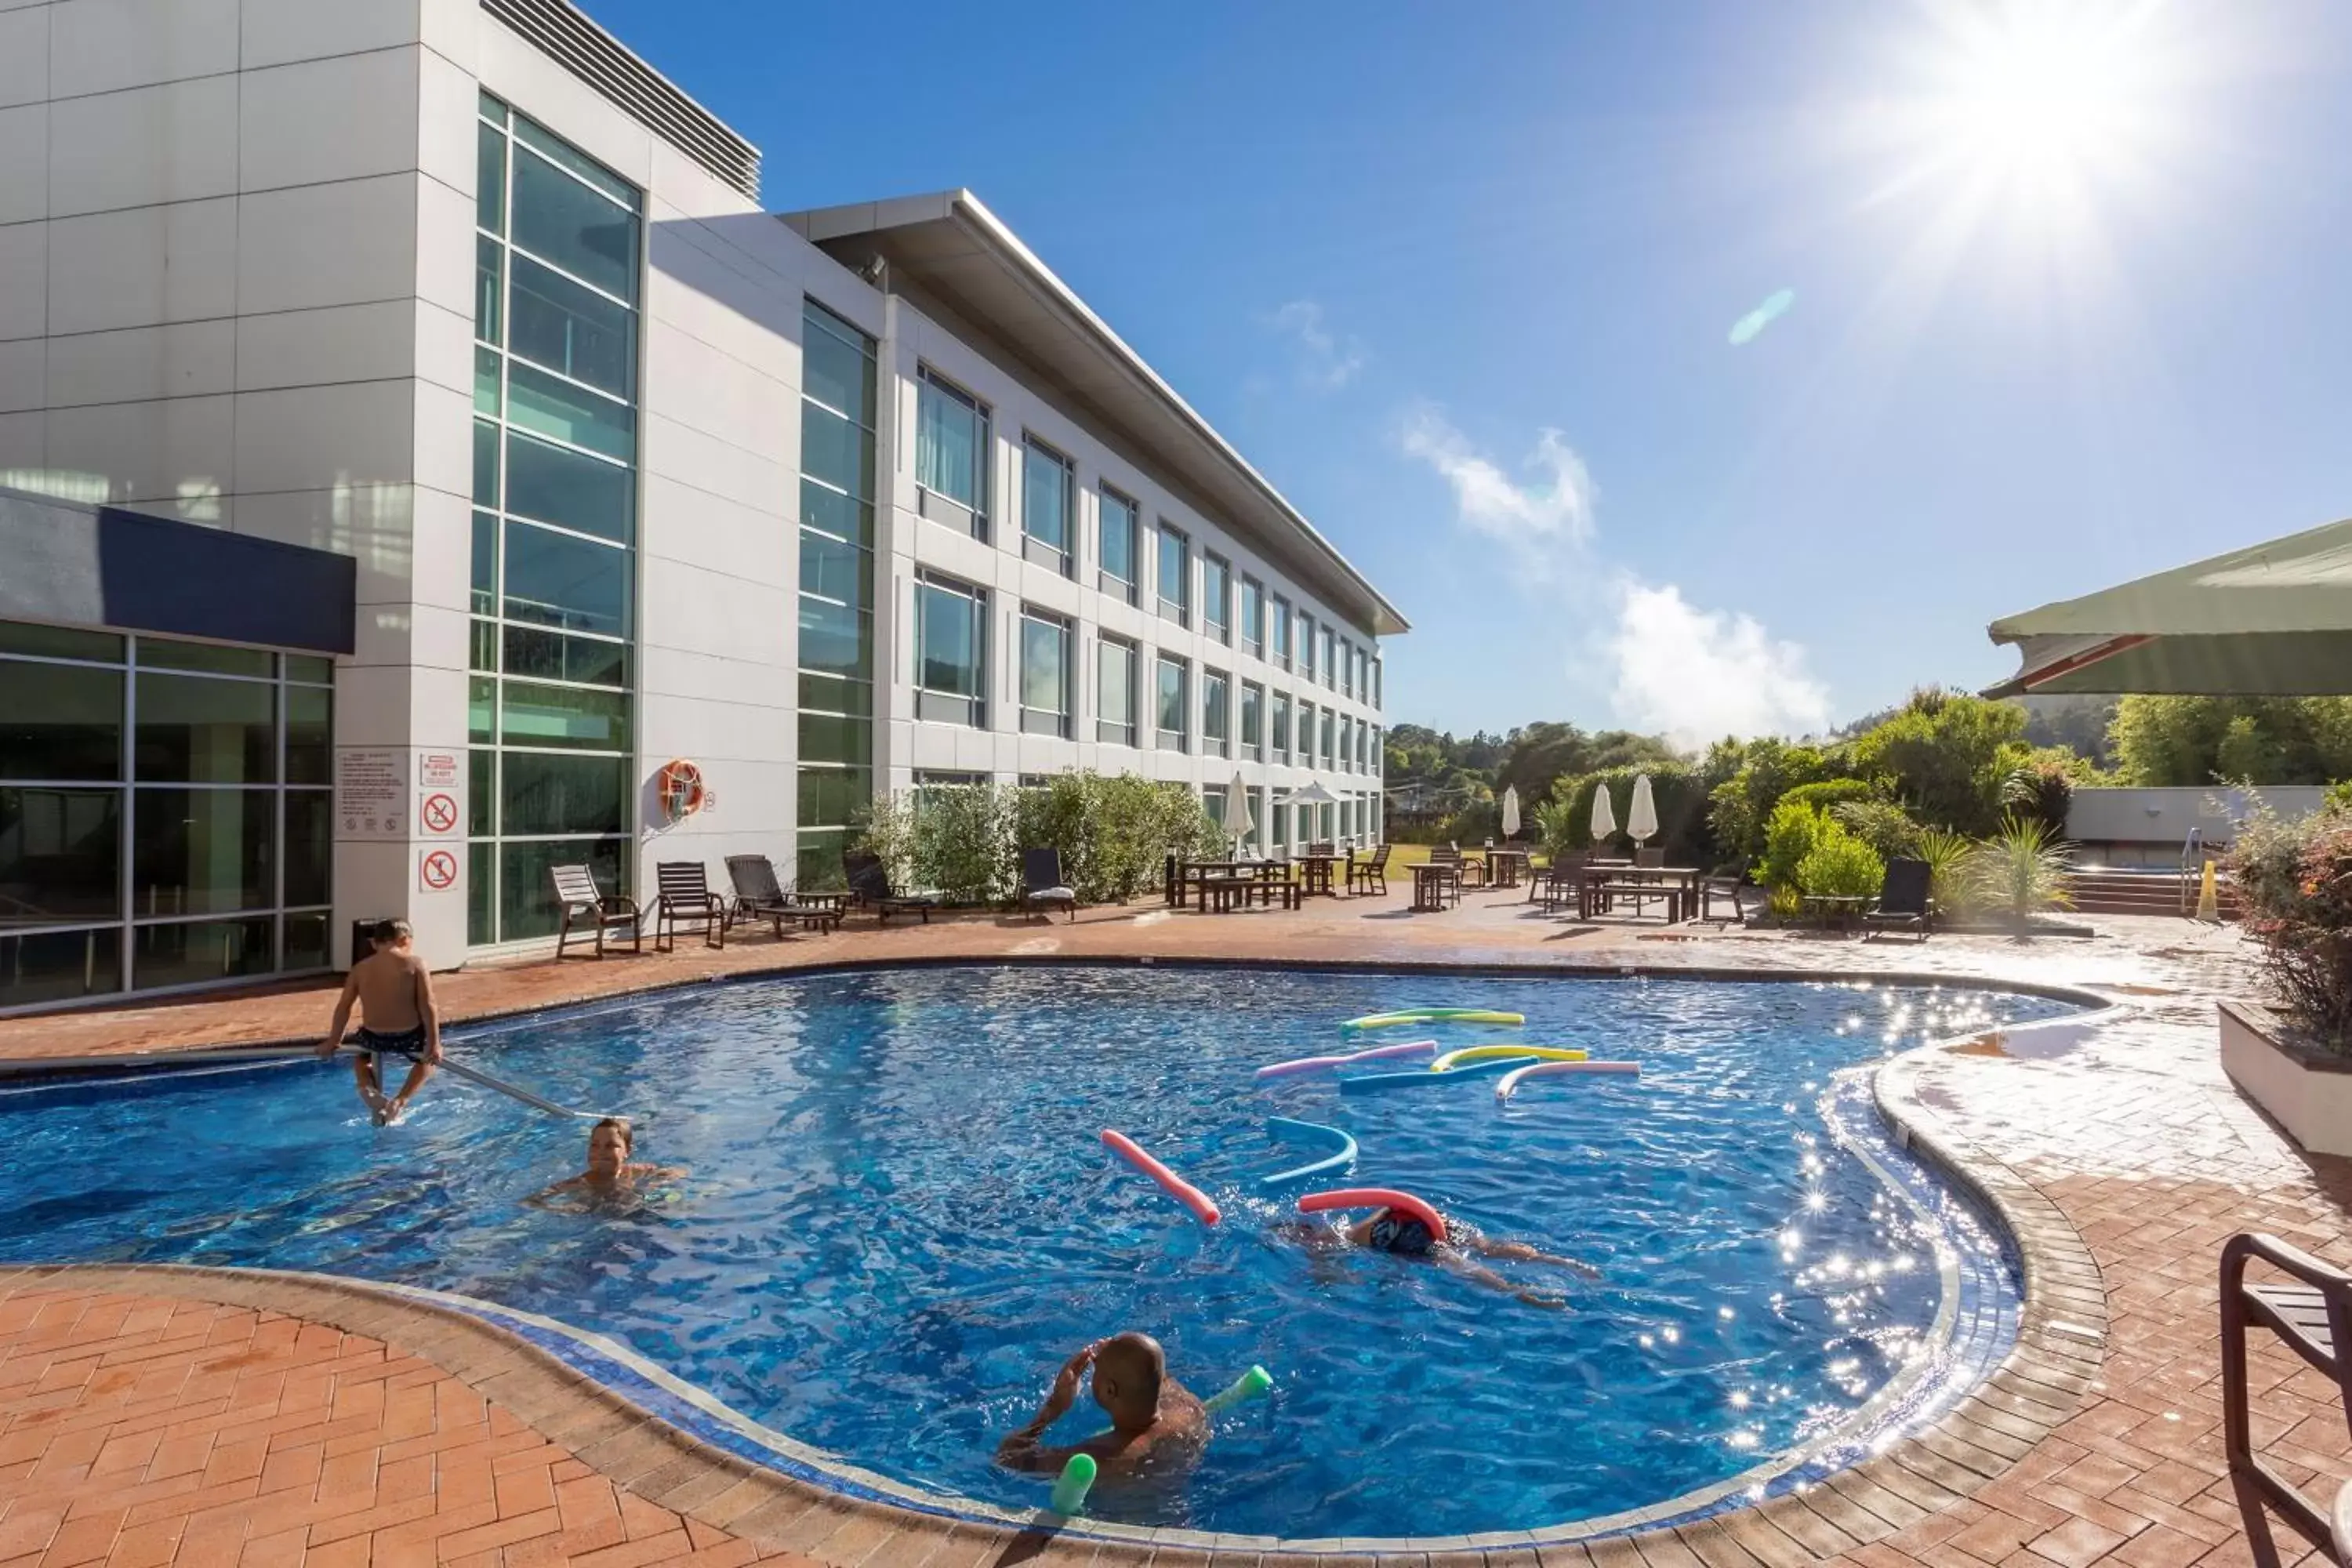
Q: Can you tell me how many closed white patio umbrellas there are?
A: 4